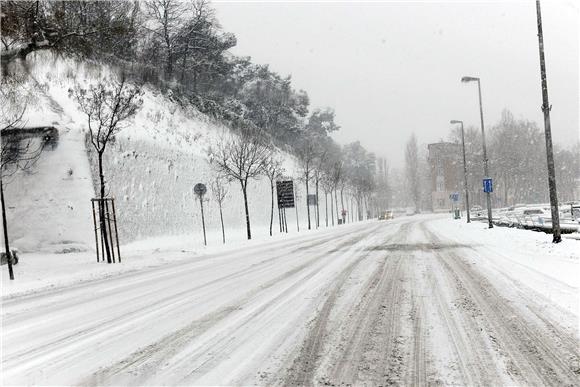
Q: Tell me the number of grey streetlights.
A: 2